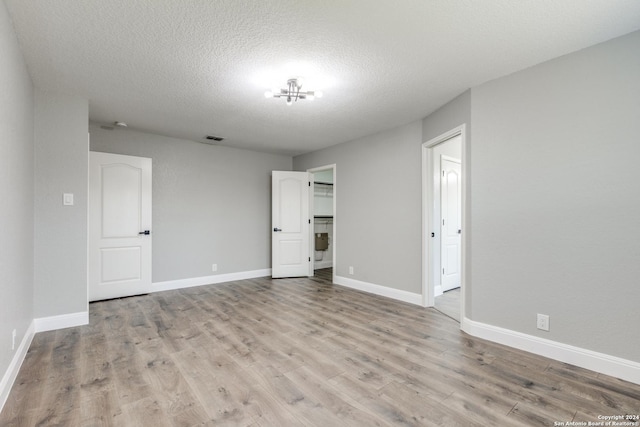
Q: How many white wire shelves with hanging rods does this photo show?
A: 2